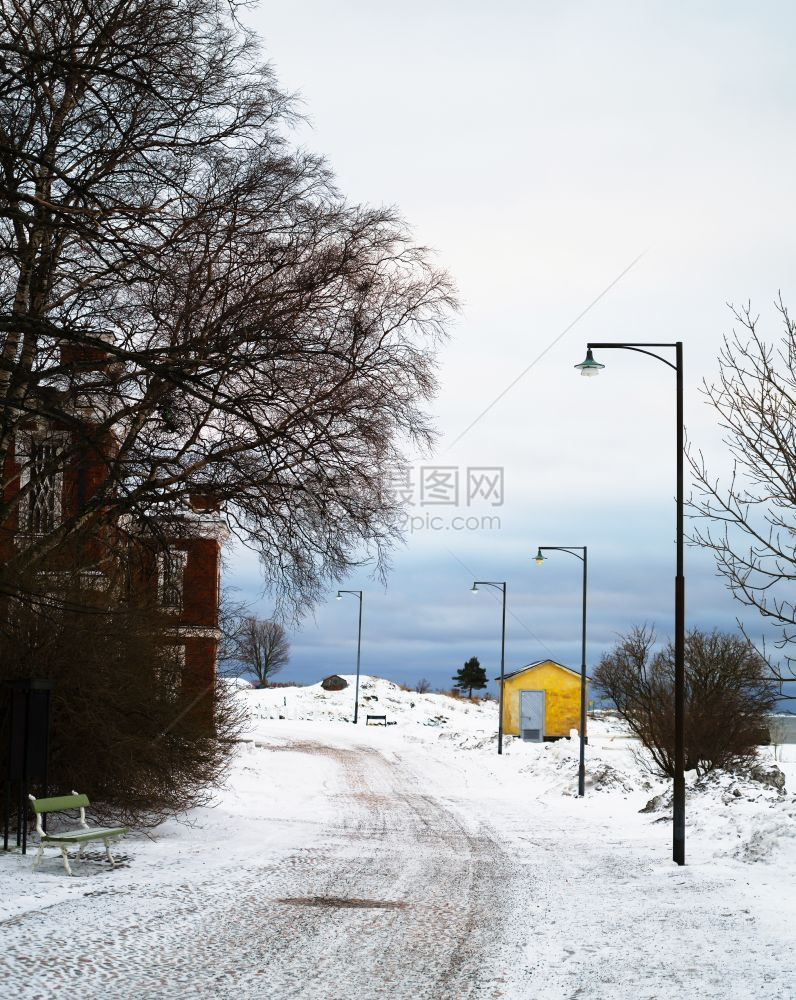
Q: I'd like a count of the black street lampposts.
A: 4